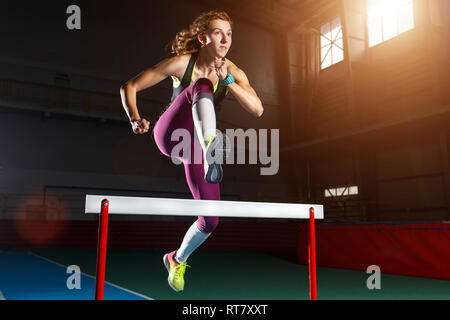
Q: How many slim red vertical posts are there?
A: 2